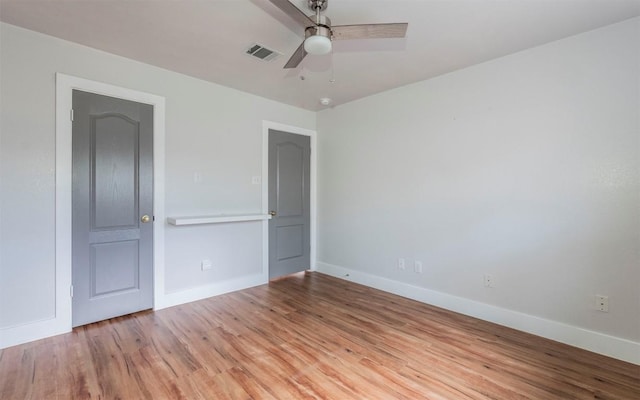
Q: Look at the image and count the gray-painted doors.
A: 2